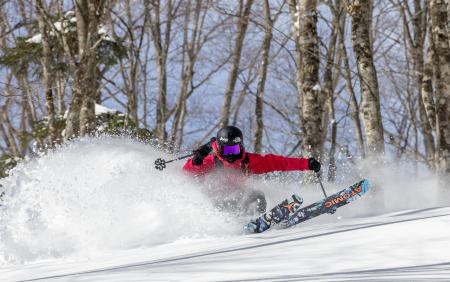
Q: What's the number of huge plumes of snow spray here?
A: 1